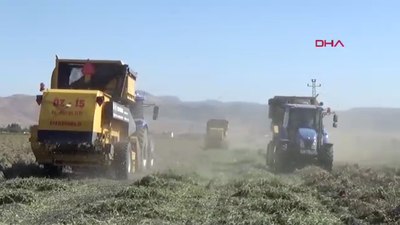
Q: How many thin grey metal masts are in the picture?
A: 1